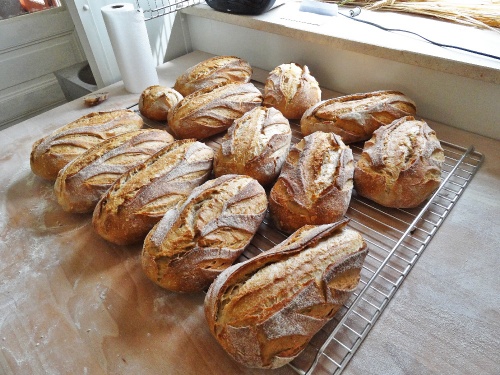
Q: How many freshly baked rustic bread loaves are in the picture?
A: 13